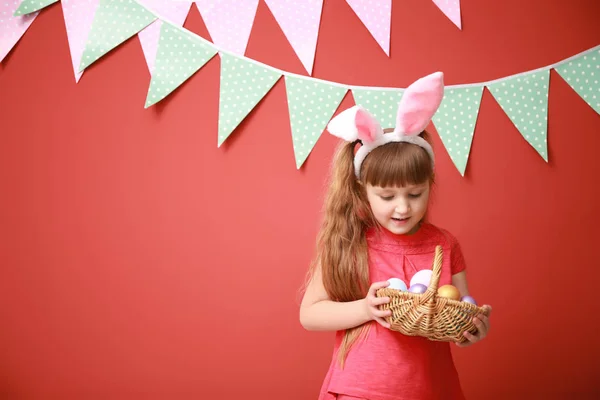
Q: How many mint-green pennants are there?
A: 9